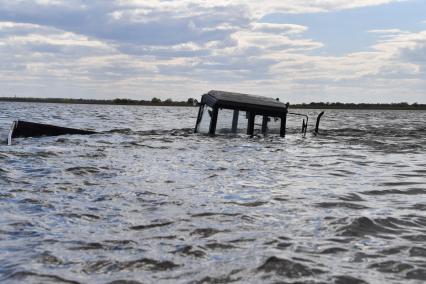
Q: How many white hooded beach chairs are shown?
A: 0